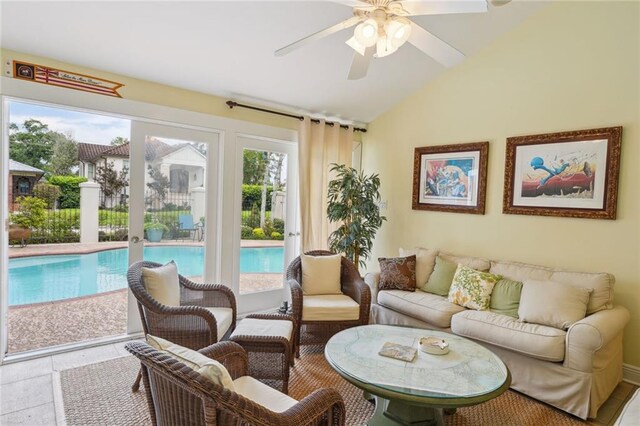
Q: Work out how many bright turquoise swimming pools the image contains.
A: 1